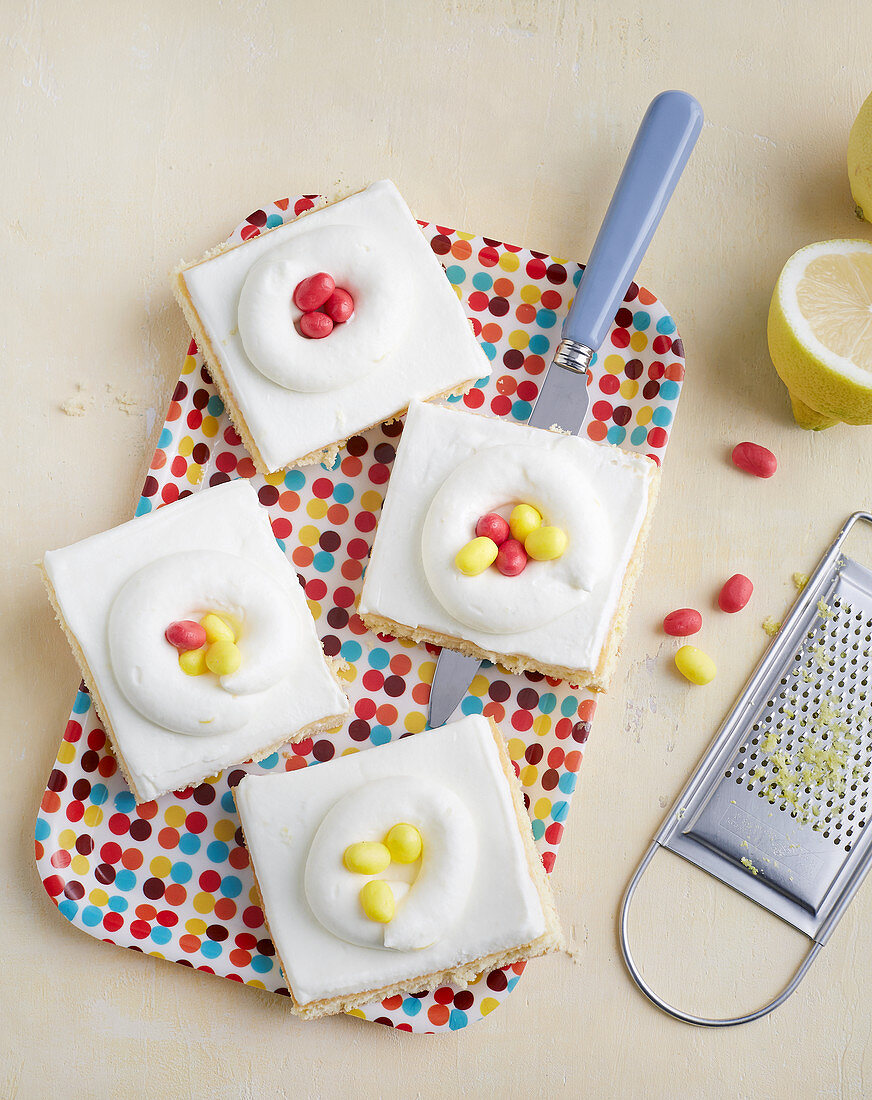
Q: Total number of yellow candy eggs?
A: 10